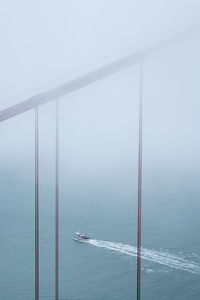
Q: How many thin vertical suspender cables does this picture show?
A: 3